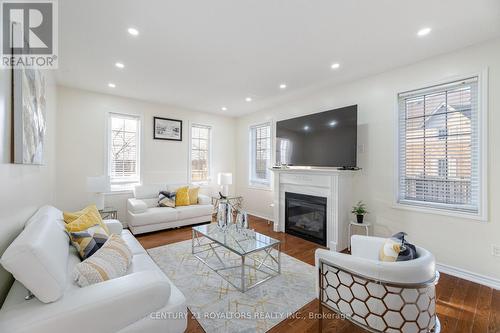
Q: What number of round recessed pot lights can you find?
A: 8